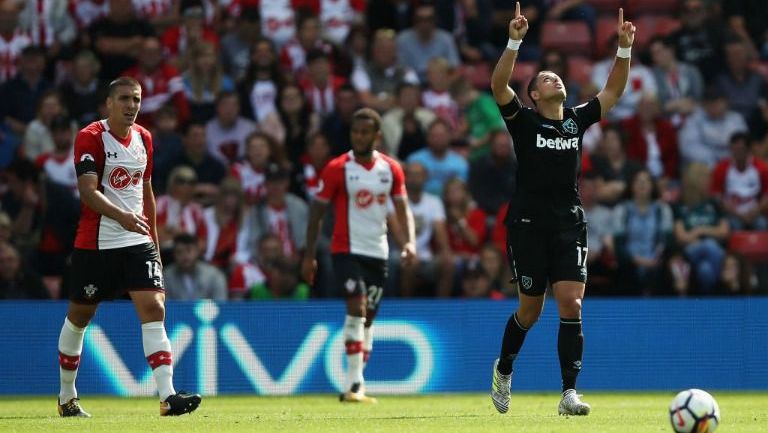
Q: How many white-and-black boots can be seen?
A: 2